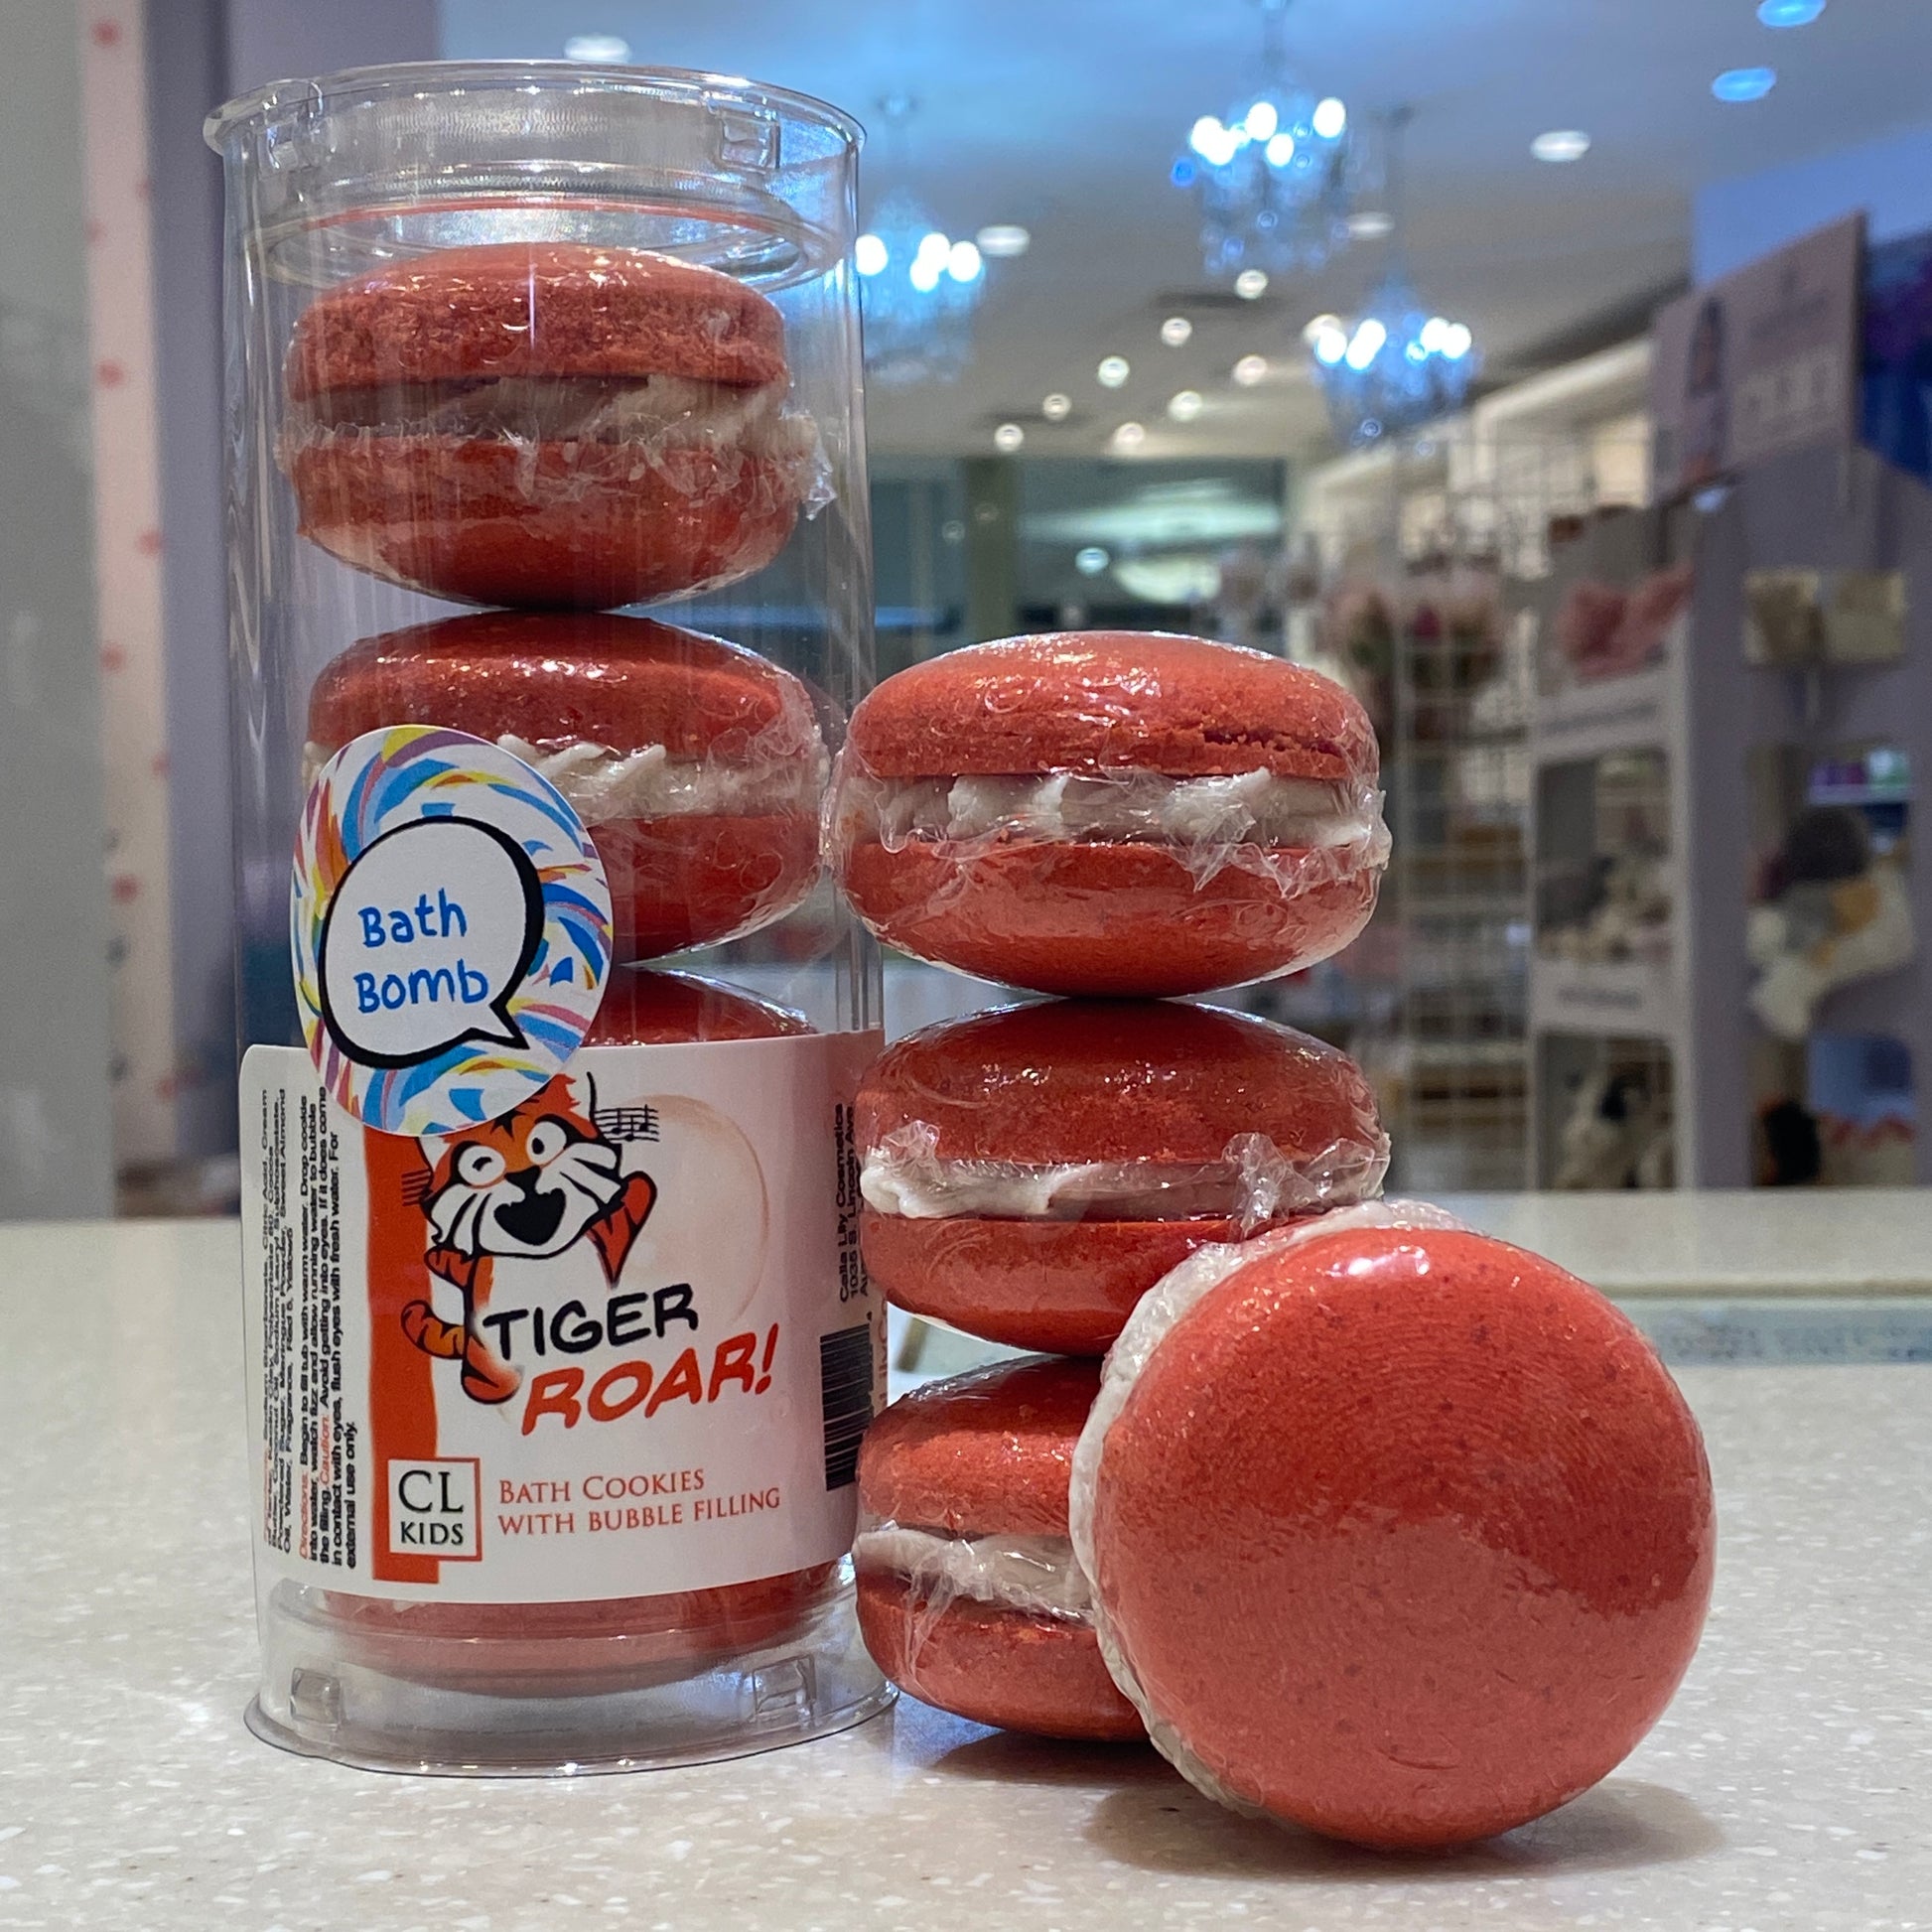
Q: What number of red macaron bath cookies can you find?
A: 8